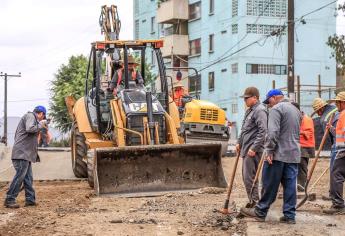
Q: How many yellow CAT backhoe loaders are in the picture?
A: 1